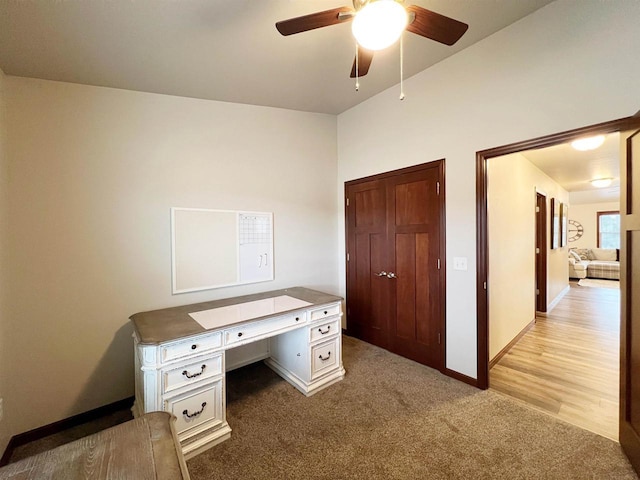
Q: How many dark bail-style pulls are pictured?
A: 4